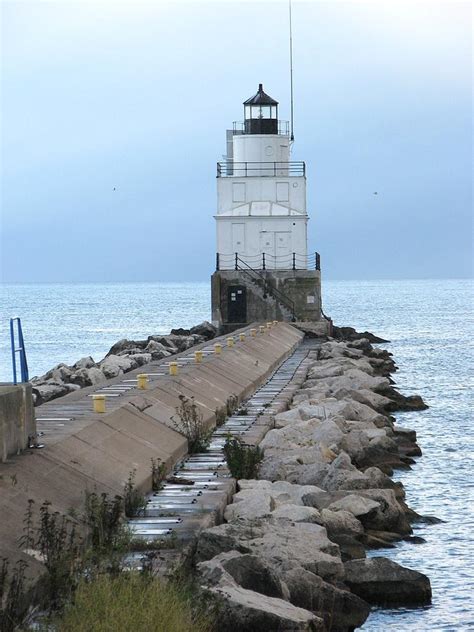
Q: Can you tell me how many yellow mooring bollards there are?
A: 11